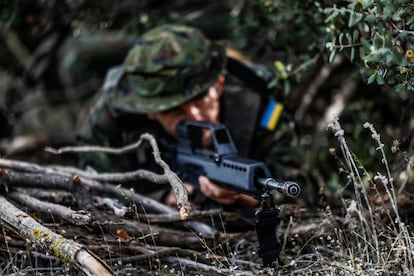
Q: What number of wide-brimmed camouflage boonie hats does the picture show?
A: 1